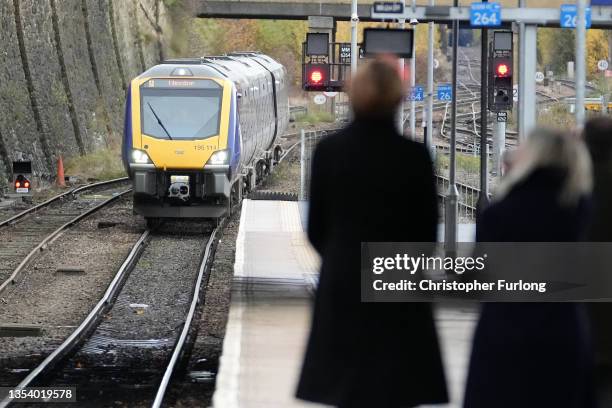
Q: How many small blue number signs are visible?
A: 4